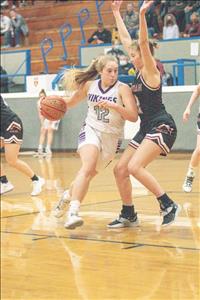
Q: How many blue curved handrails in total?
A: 4